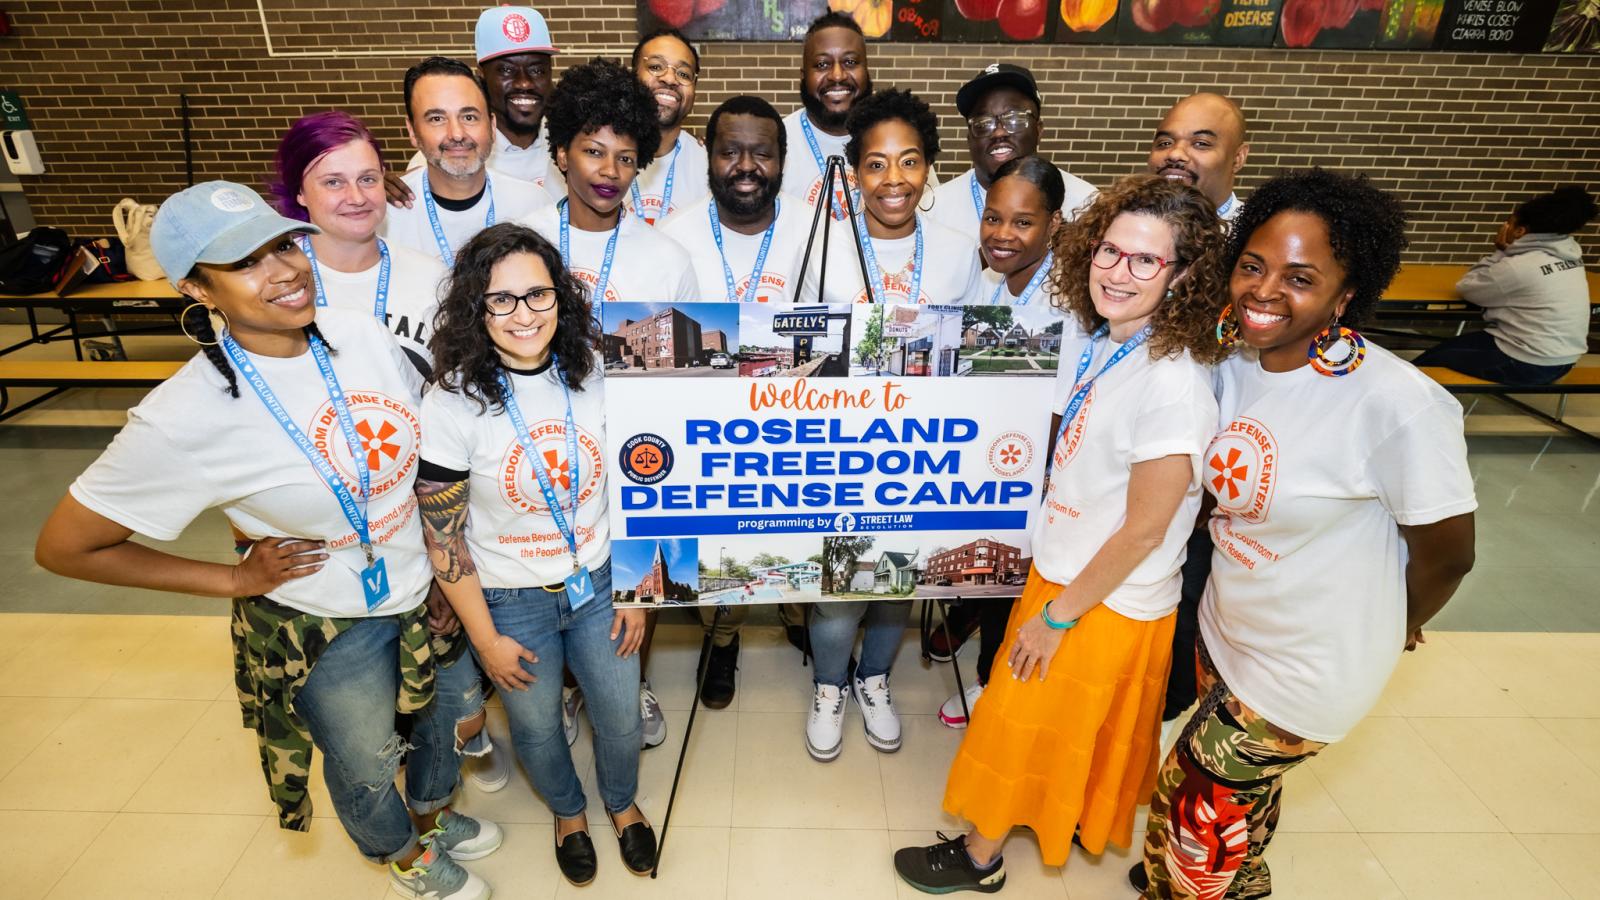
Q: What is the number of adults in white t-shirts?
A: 15